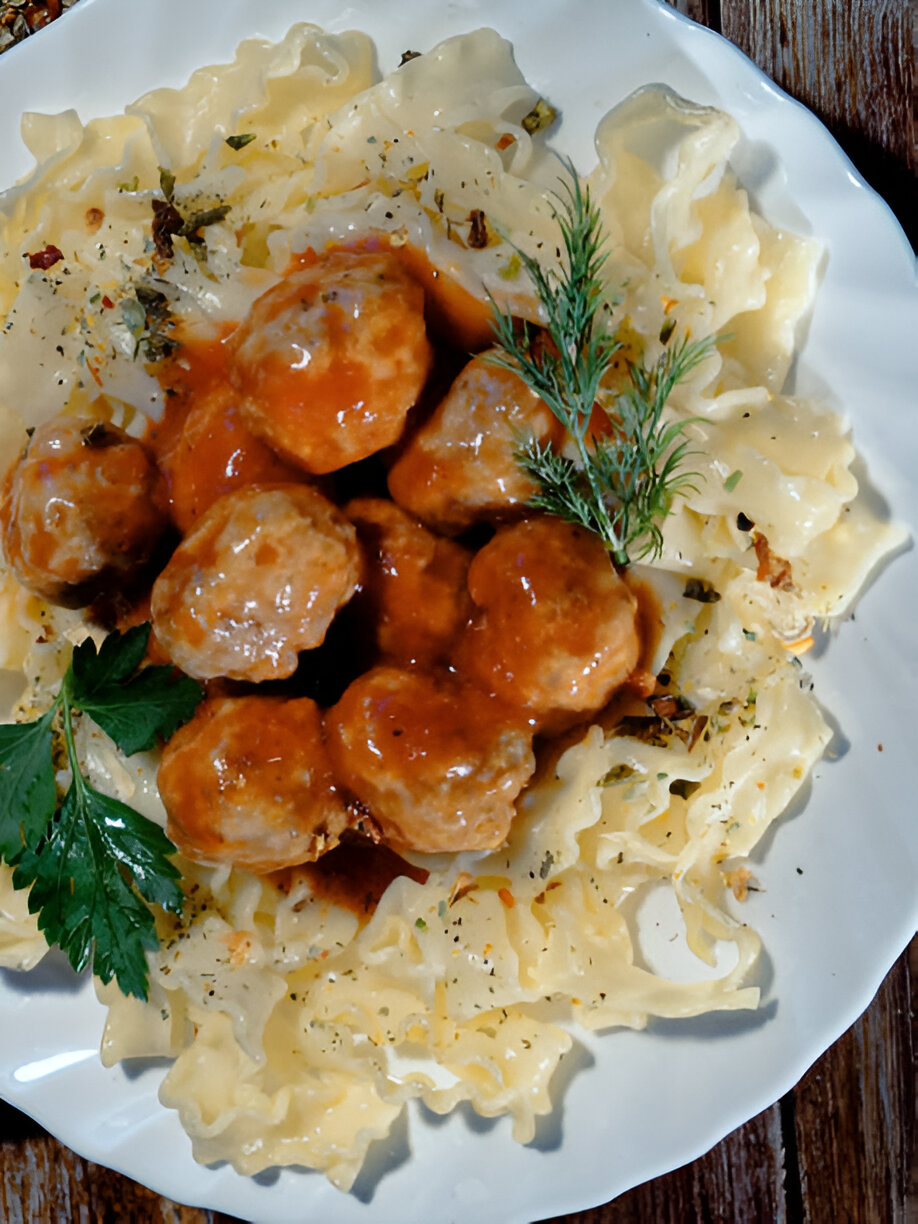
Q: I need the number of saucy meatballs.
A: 9